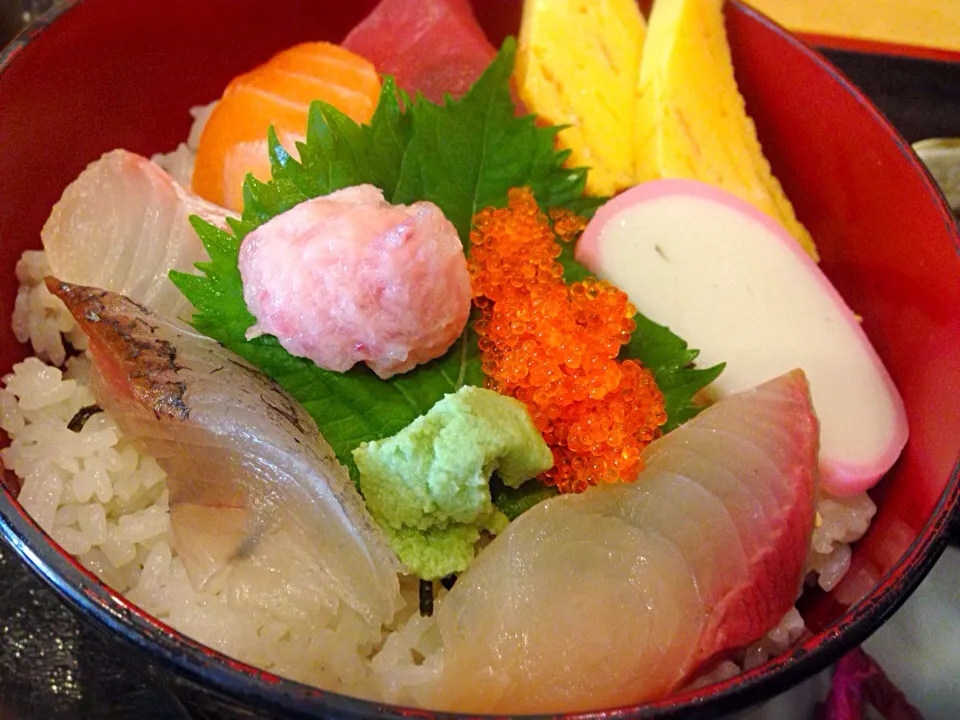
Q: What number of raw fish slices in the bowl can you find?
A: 5